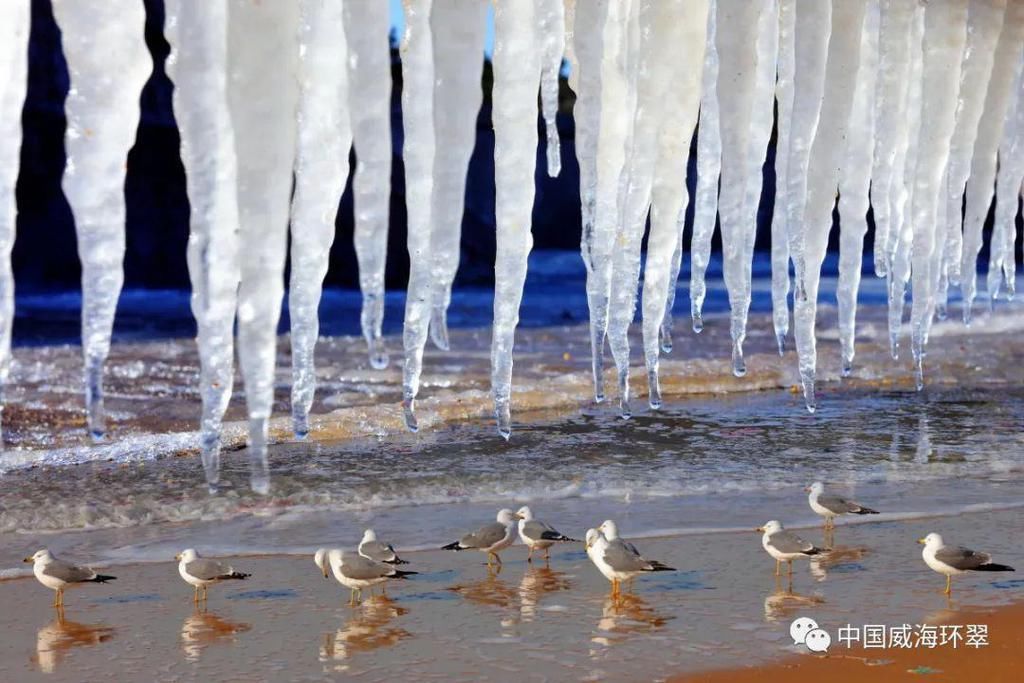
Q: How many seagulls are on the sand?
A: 11